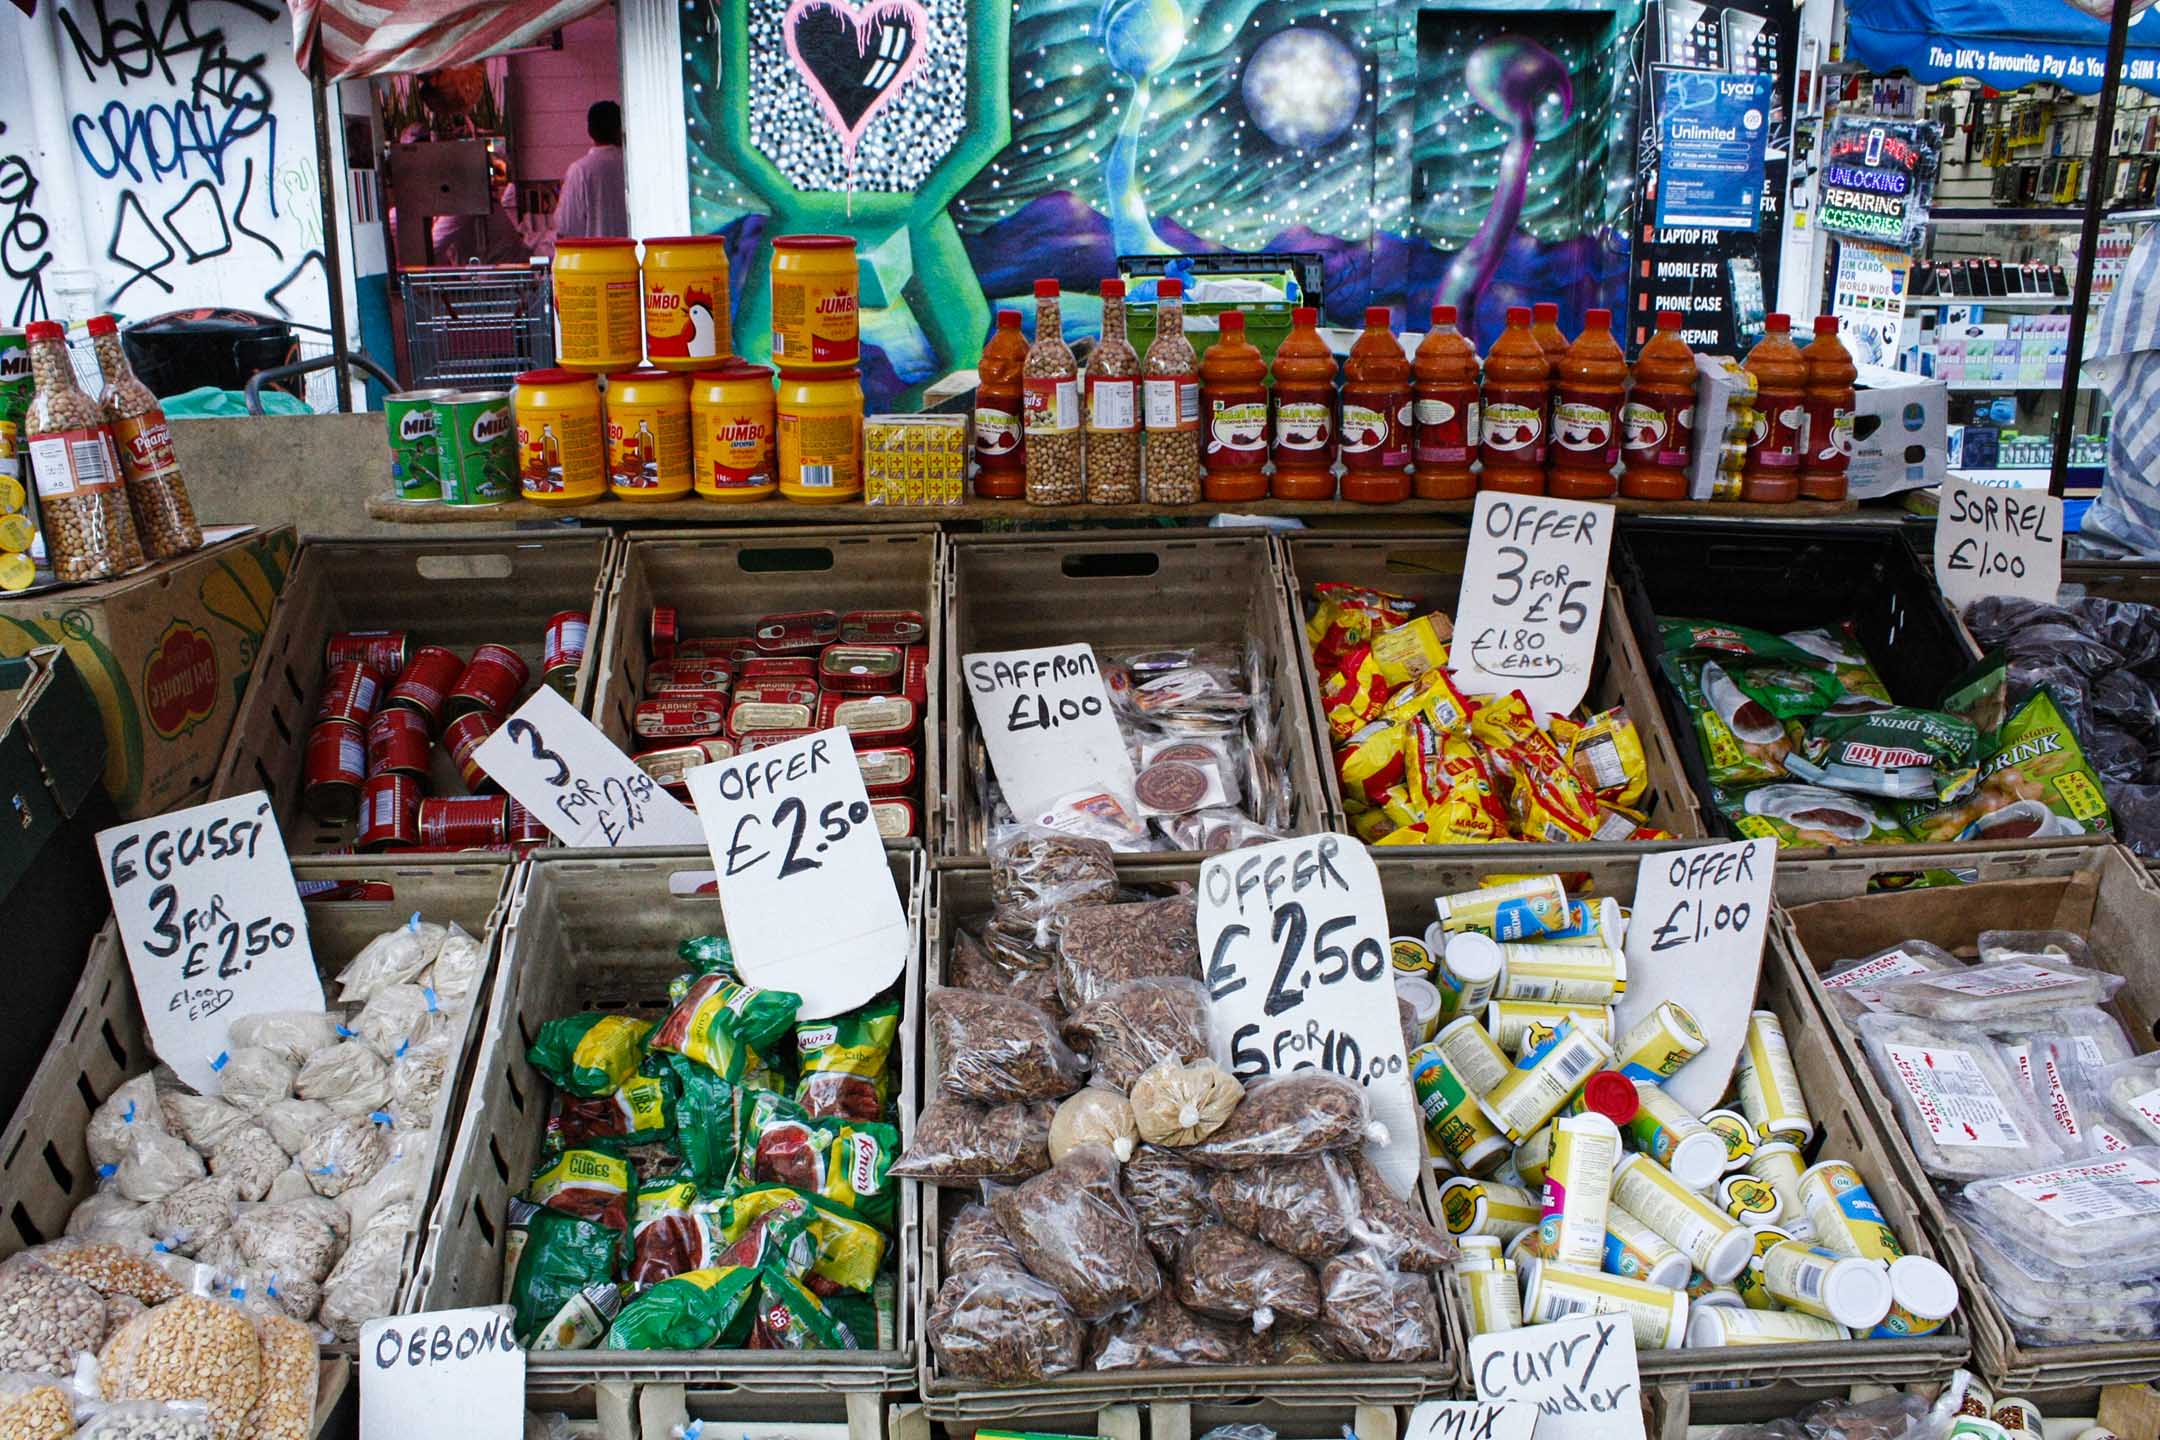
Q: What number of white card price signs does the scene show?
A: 11